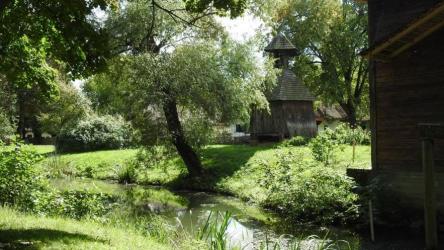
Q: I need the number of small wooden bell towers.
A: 1